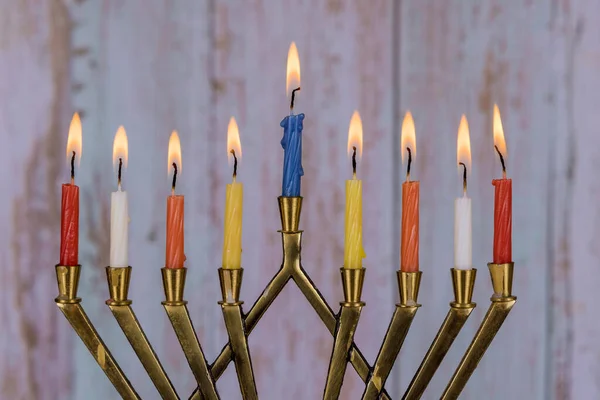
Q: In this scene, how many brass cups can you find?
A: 9